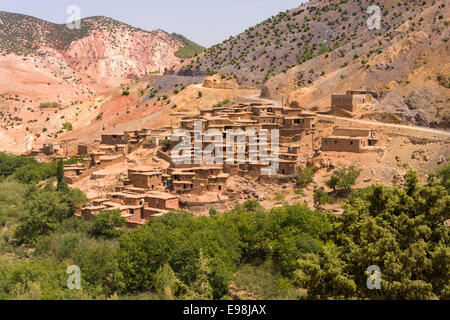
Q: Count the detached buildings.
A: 2